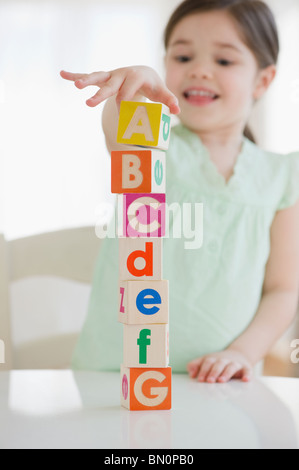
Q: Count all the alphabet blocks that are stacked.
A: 7